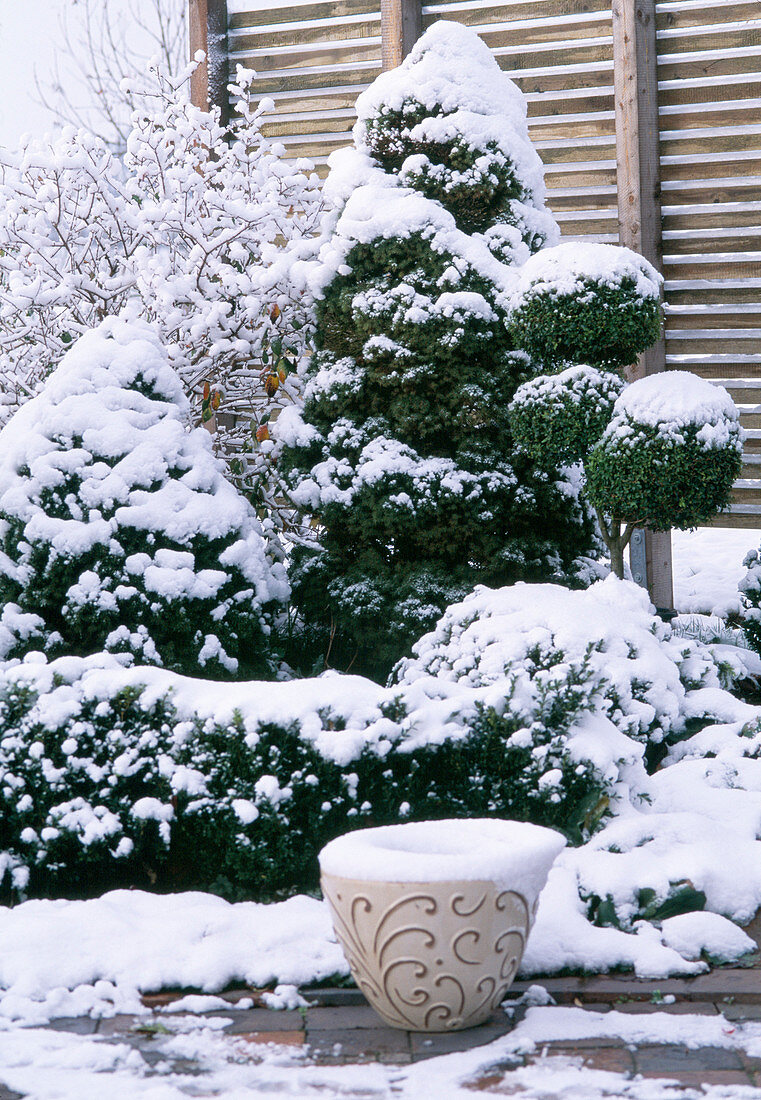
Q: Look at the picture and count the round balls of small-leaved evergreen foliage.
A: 3